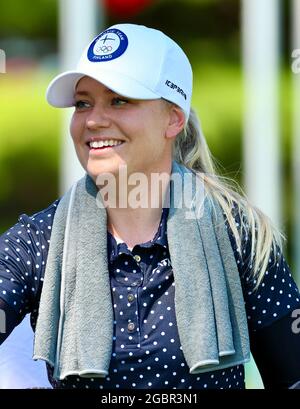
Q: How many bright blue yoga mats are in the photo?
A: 0